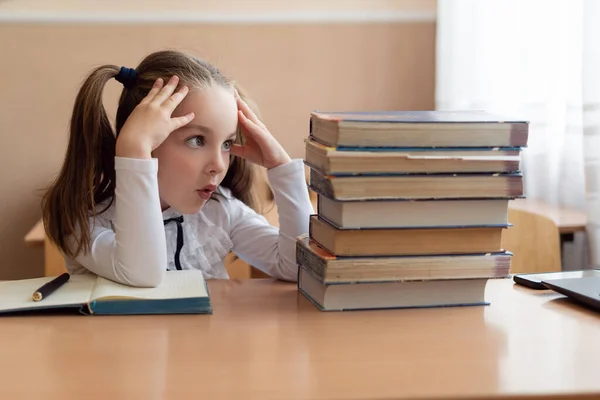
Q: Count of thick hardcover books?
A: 7